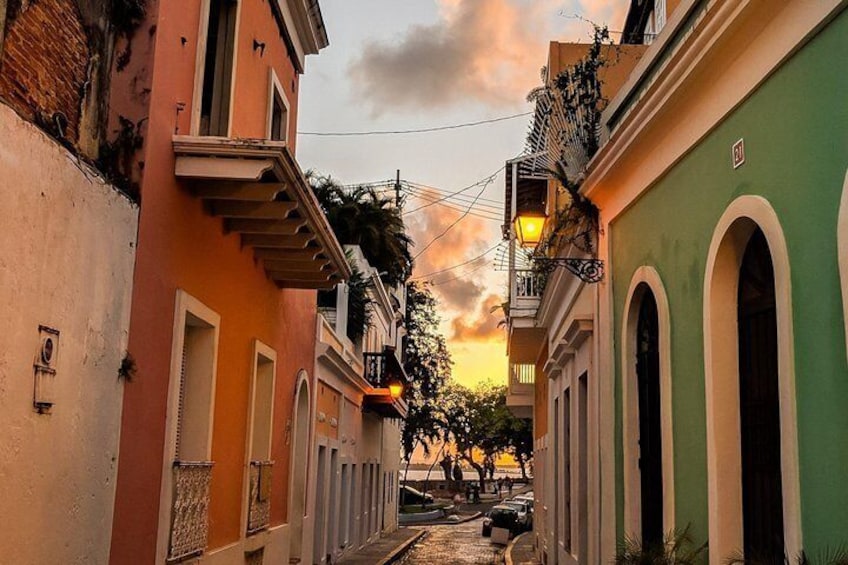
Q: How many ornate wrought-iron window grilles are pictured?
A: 2